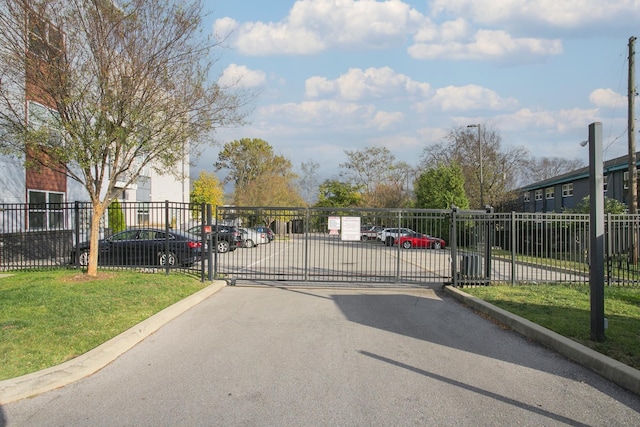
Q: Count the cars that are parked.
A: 7